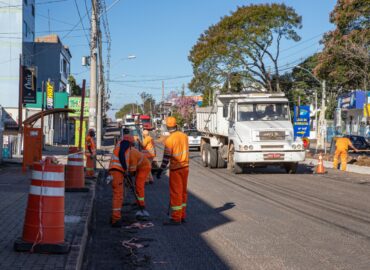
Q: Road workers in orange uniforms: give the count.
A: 6